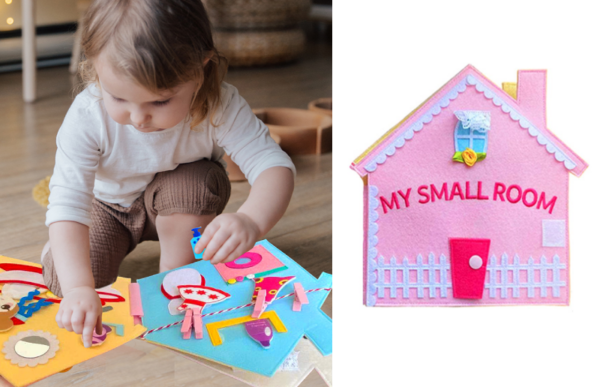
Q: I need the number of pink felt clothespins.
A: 4